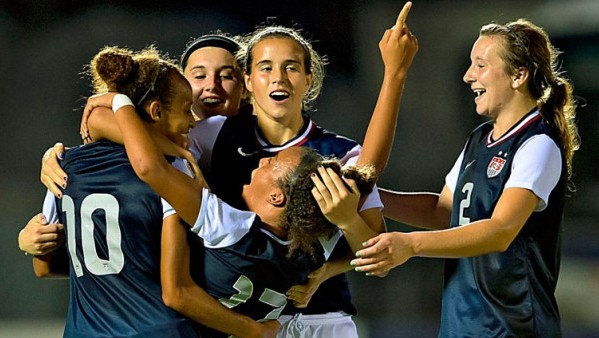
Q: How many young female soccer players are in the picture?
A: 5